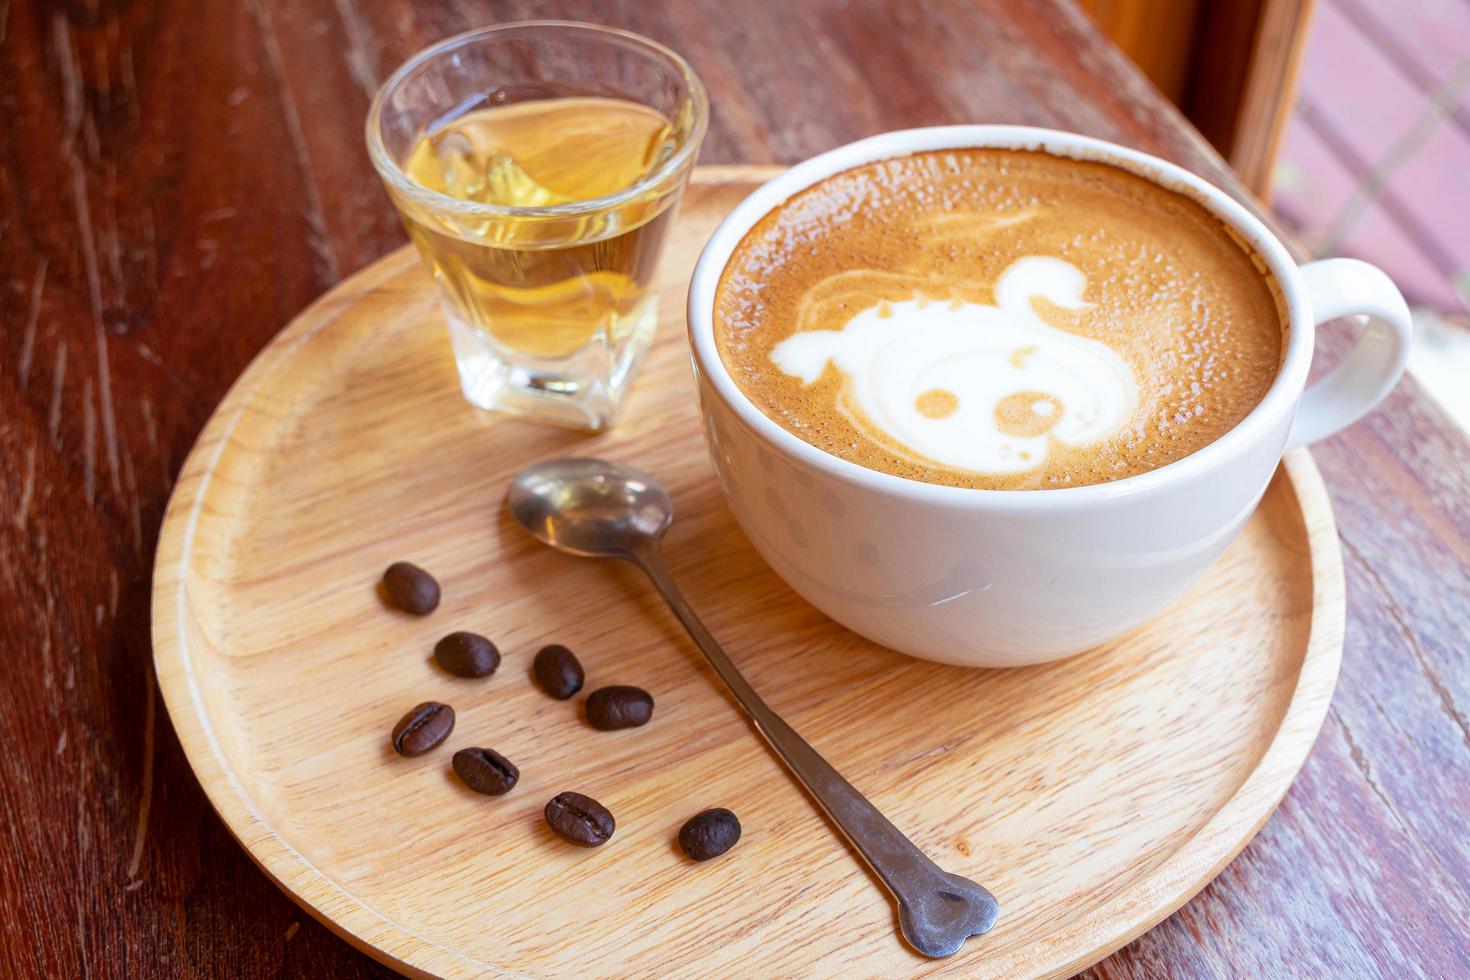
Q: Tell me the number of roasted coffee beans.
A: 8